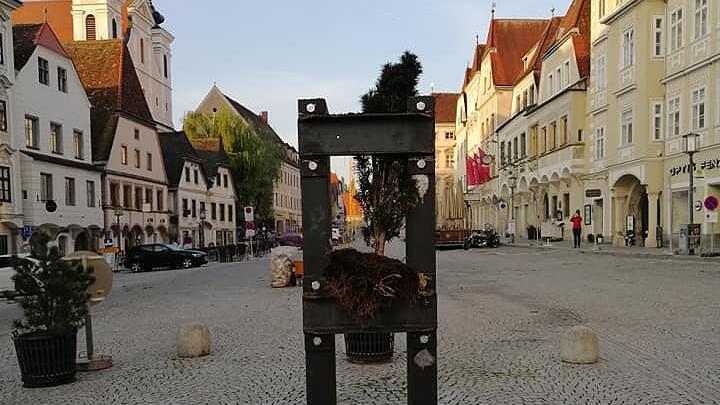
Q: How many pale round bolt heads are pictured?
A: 7